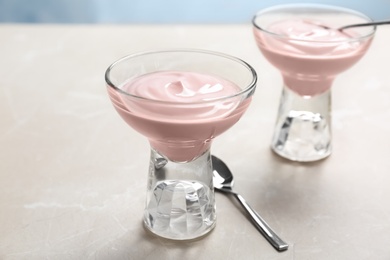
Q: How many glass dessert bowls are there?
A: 2